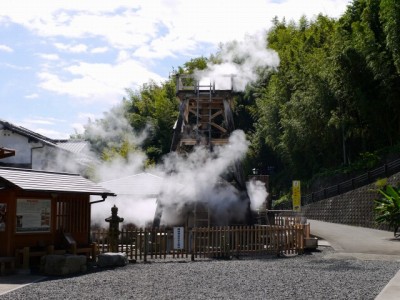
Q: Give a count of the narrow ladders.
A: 1